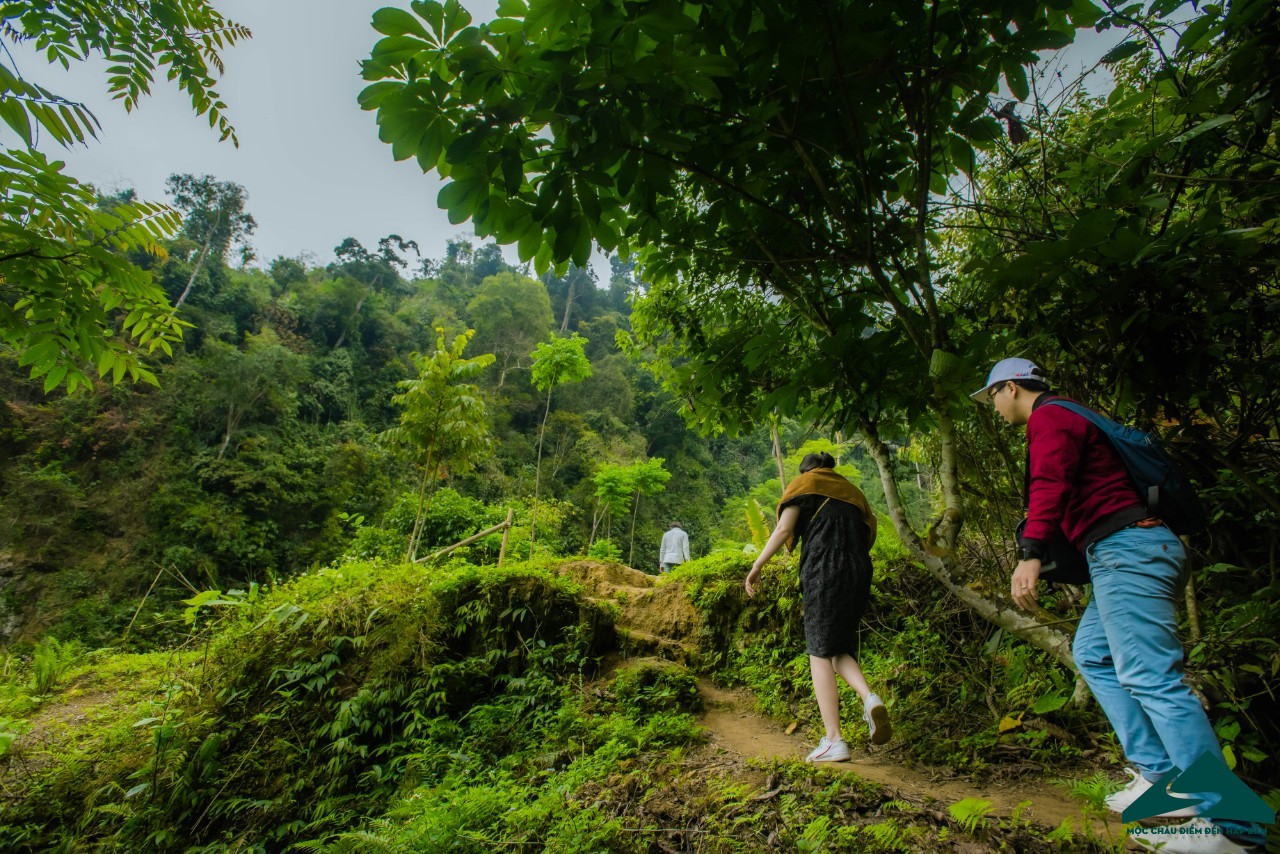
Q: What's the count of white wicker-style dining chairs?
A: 0